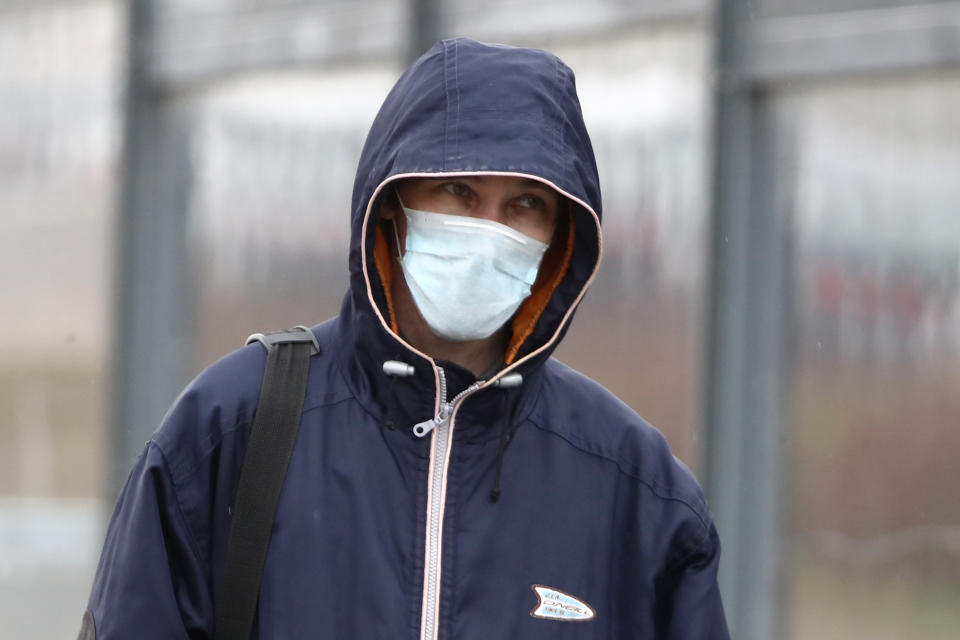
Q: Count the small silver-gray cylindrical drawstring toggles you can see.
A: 2